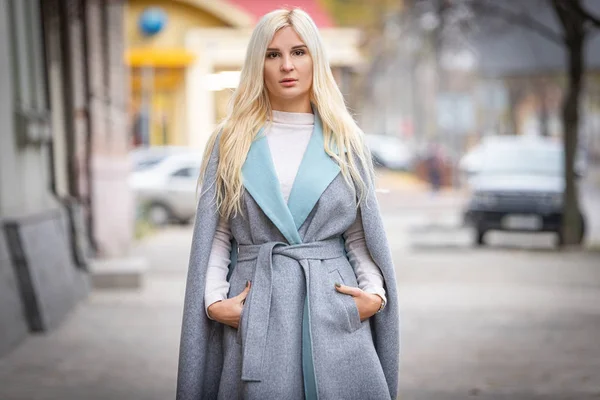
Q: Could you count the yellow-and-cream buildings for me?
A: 1